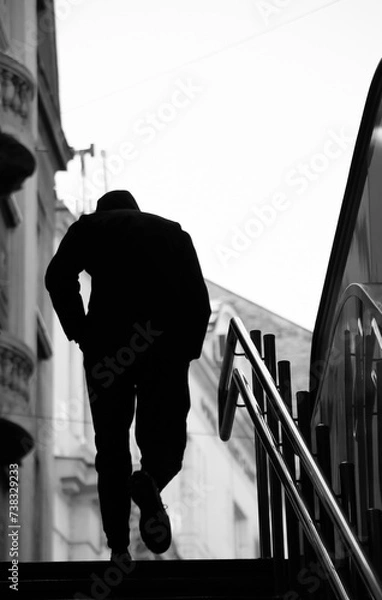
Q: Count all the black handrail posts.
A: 7